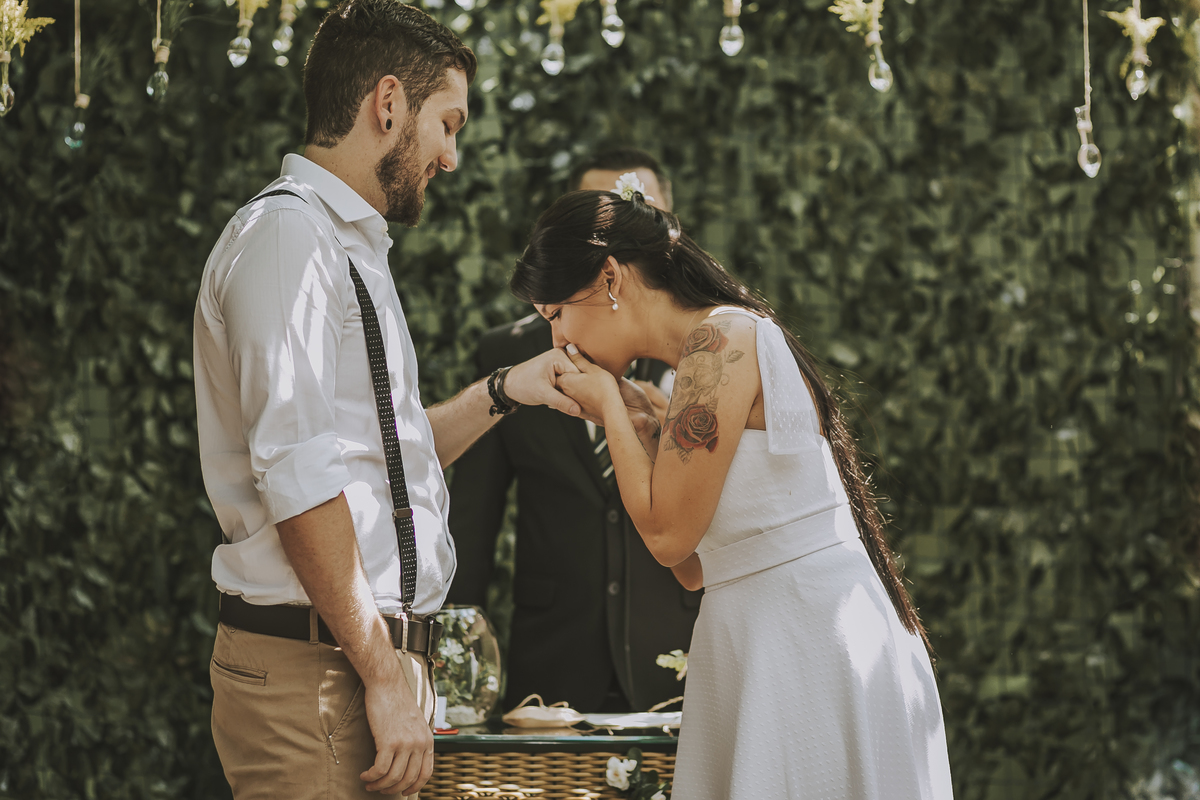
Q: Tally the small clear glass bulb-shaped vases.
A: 11